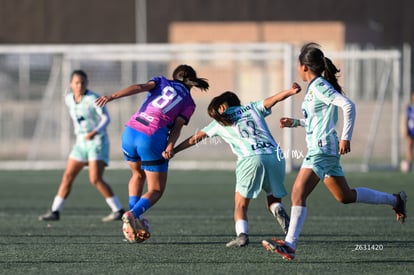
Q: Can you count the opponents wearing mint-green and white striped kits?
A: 3